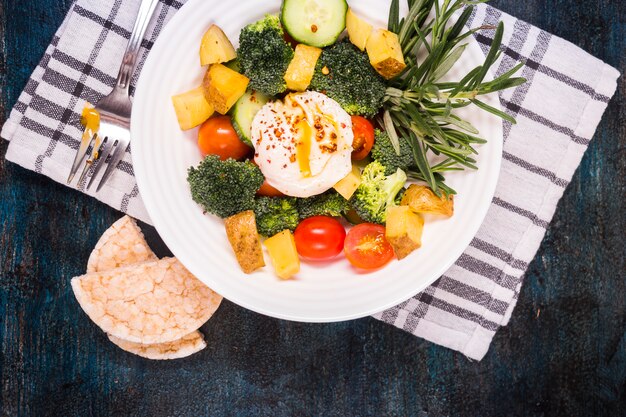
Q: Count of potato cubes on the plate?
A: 11